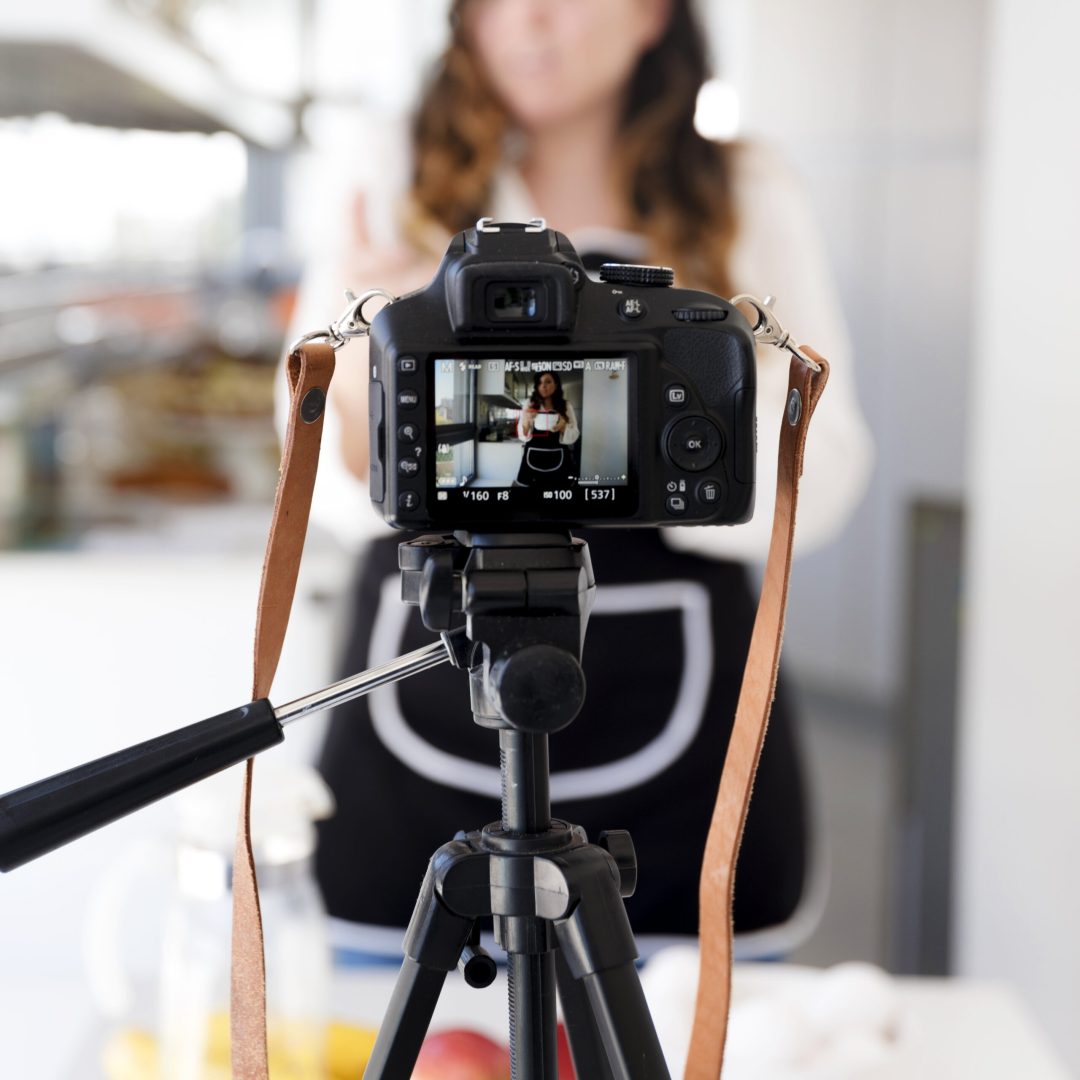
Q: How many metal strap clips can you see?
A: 2